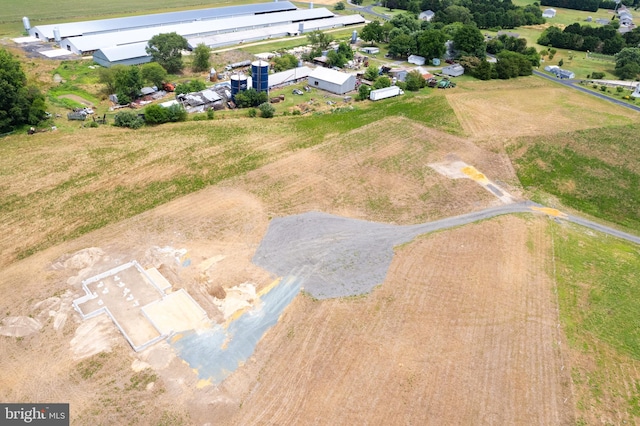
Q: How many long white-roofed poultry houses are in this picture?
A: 3